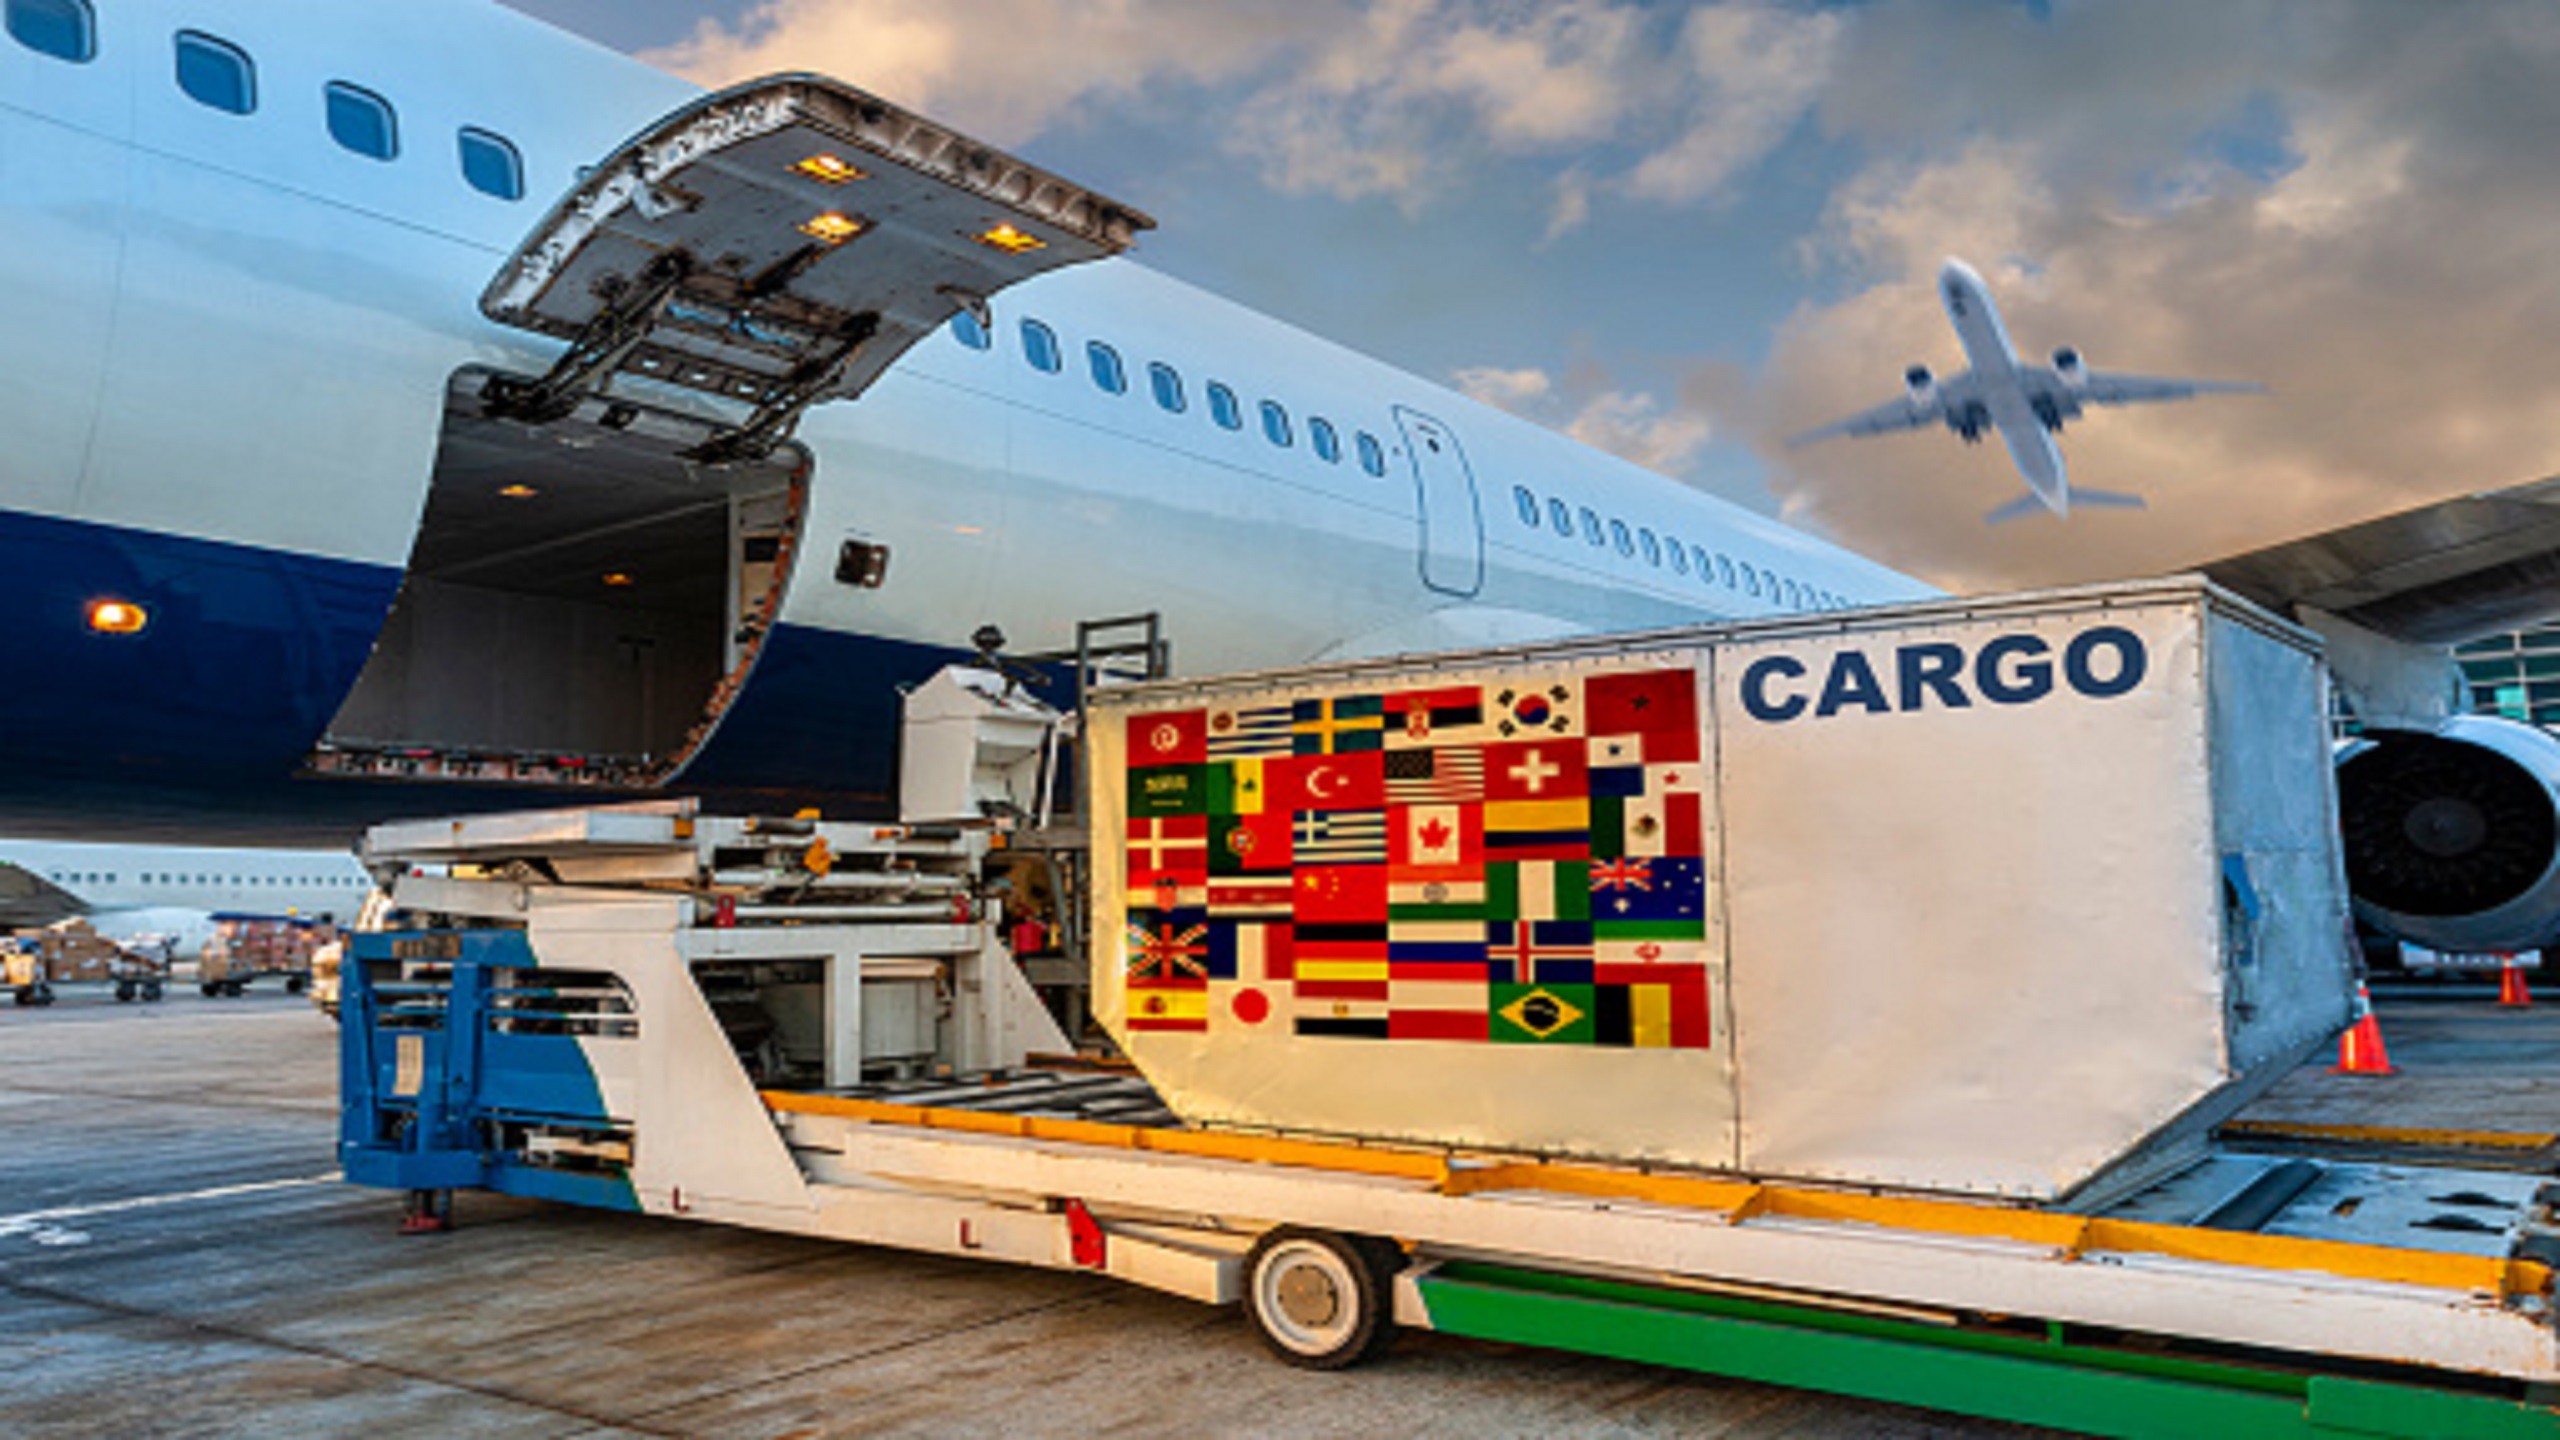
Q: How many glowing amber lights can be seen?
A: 6